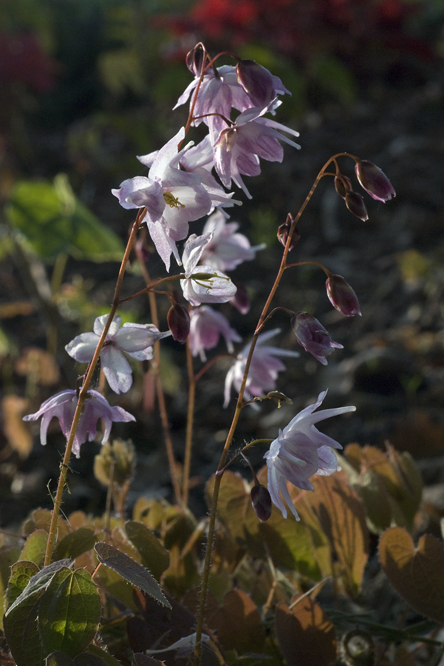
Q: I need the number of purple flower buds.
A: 11